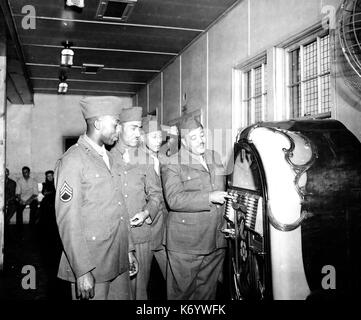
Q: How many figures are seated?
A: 3